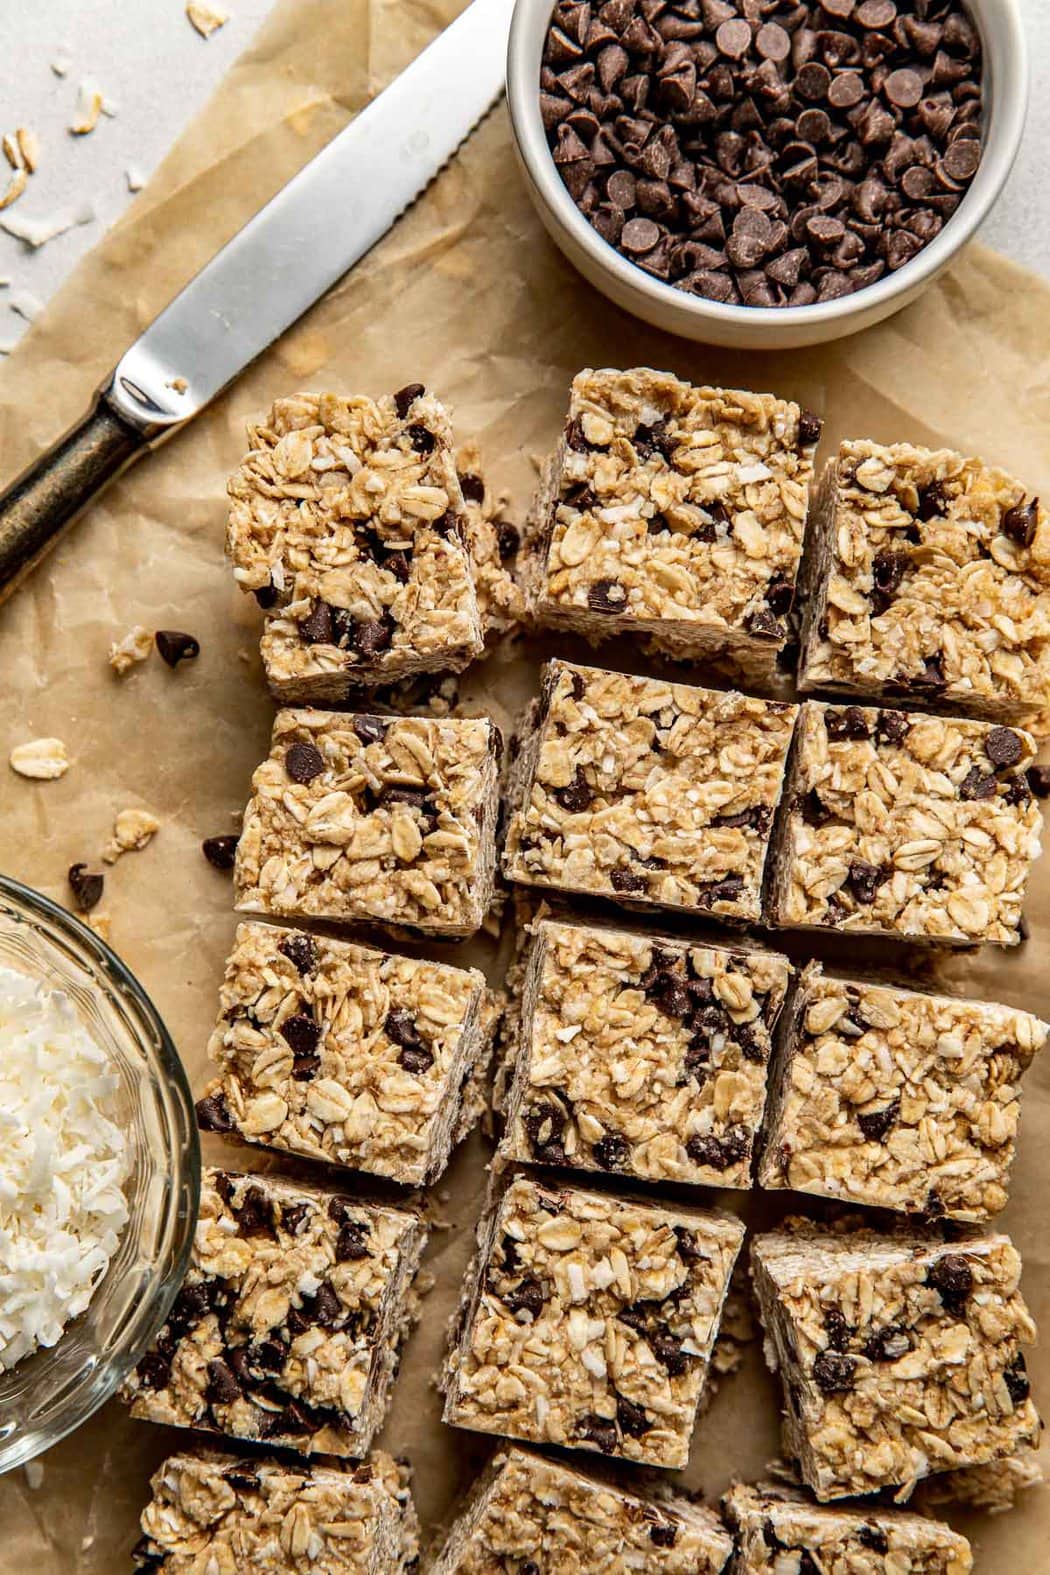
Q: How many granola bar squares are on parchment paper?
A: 15